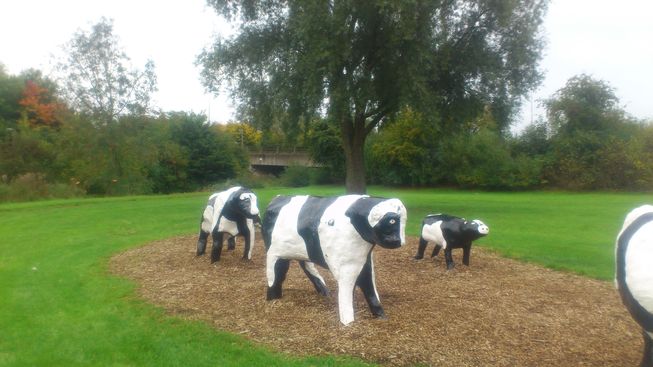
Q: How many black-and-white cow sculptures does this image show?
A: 4